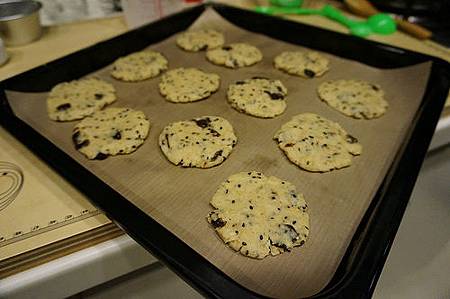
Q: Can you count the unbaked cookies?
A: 12